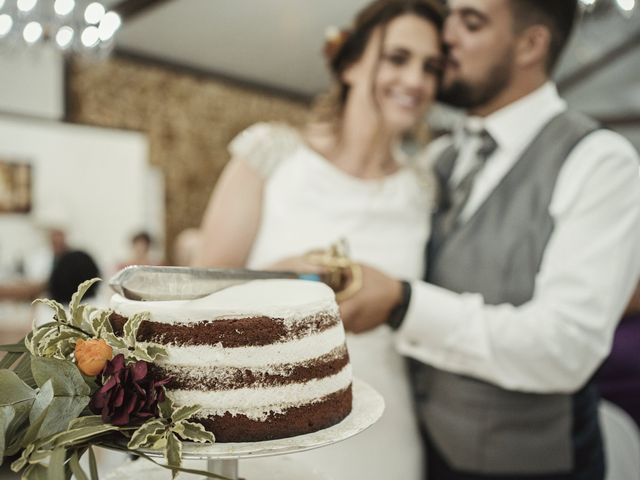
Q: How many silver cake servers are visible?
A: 1